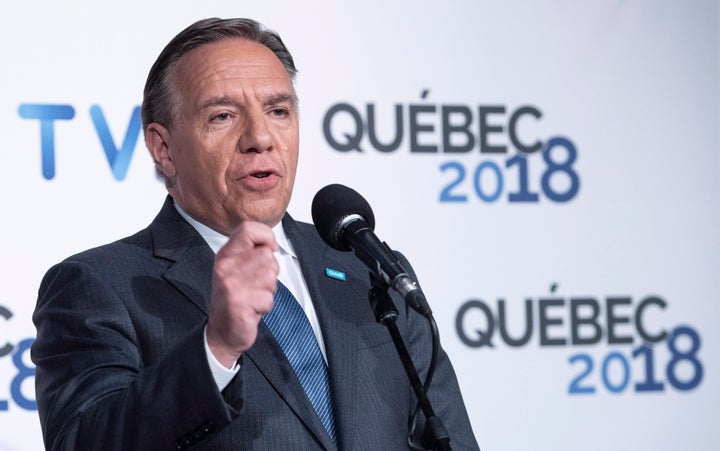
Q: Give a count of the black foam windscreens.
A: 1